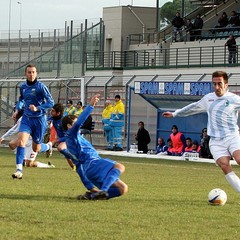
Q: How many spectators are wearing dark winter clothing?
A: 6